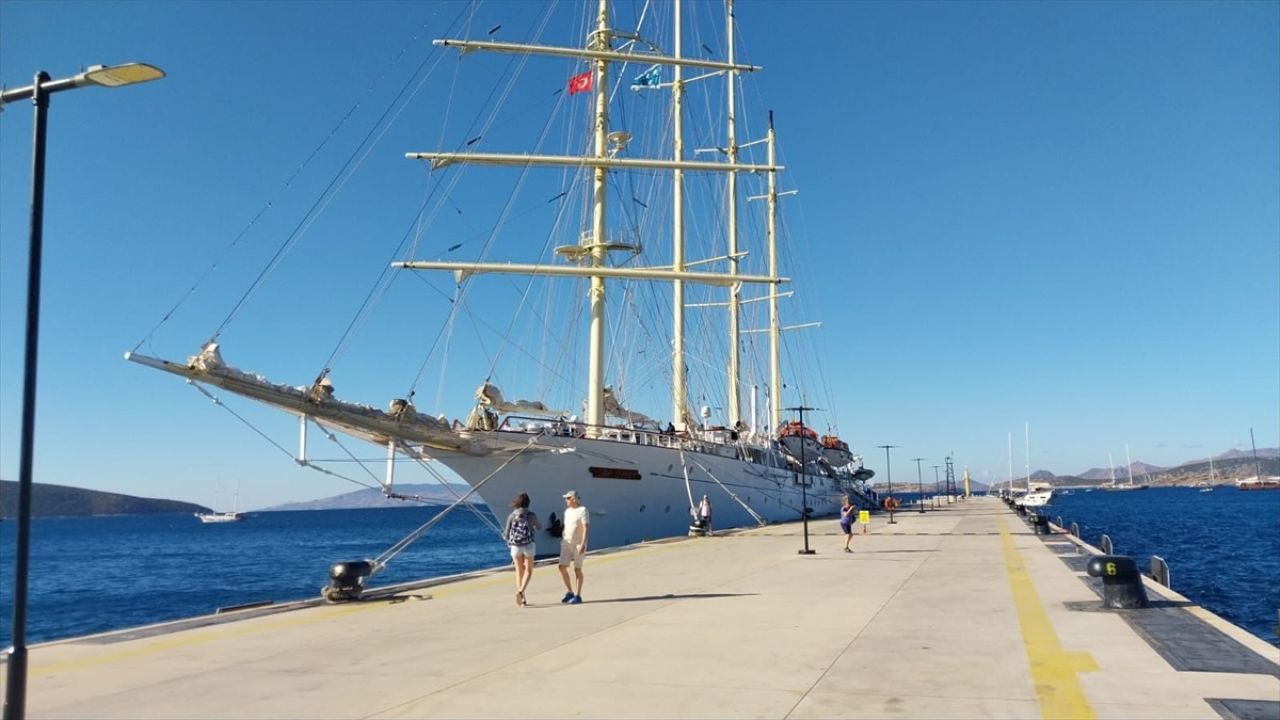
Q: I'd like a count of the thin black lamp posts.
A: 5